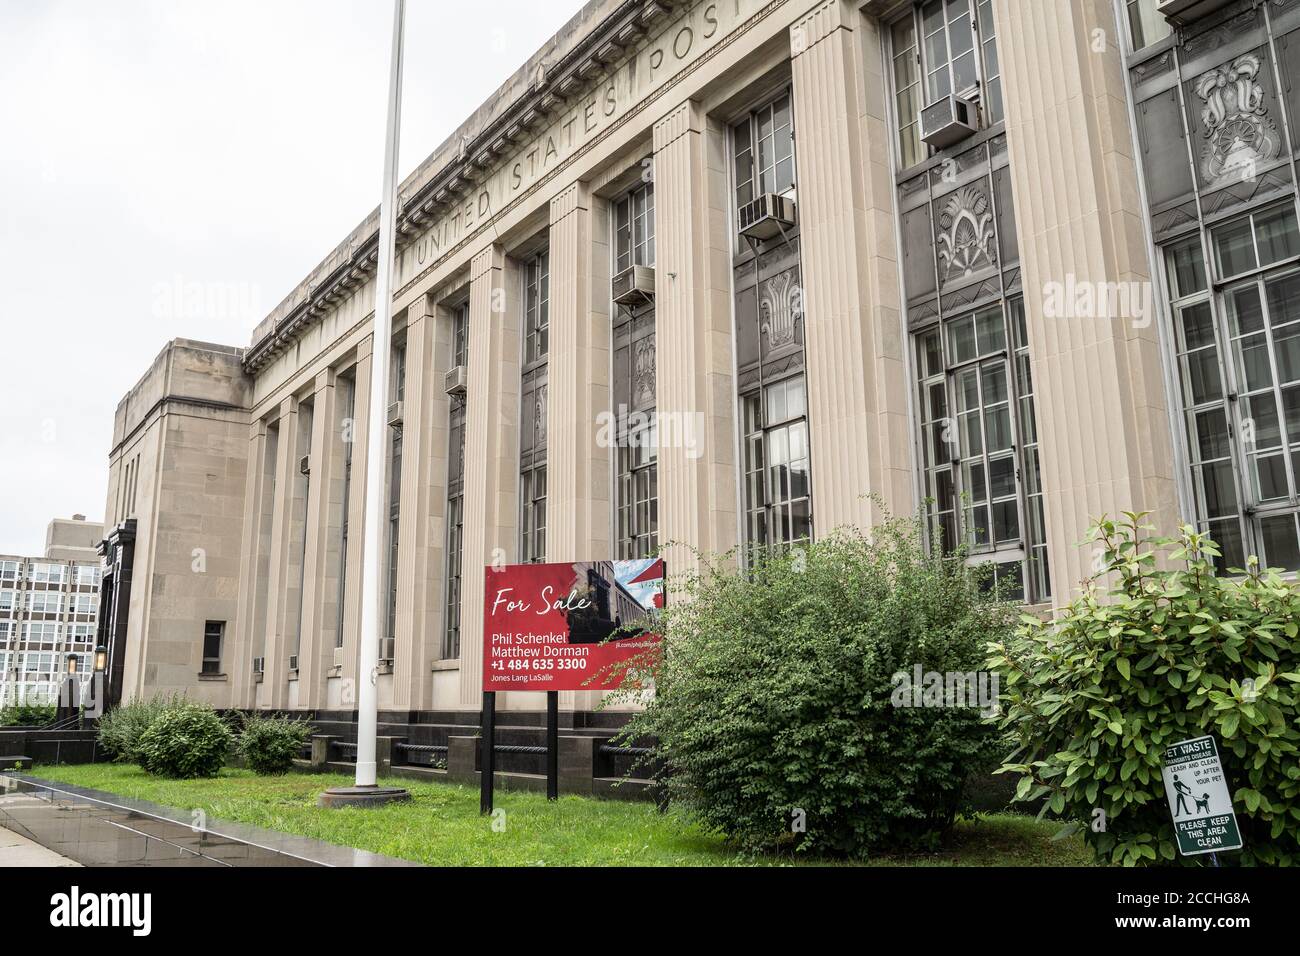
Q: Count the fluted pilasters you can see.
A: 10